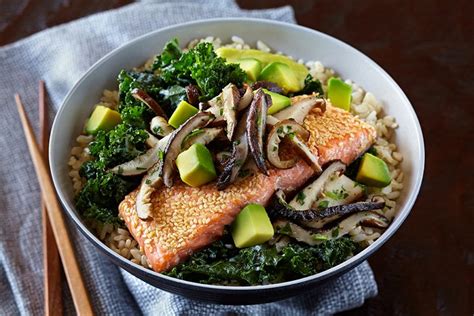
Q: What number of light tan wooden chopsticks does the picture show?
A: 2